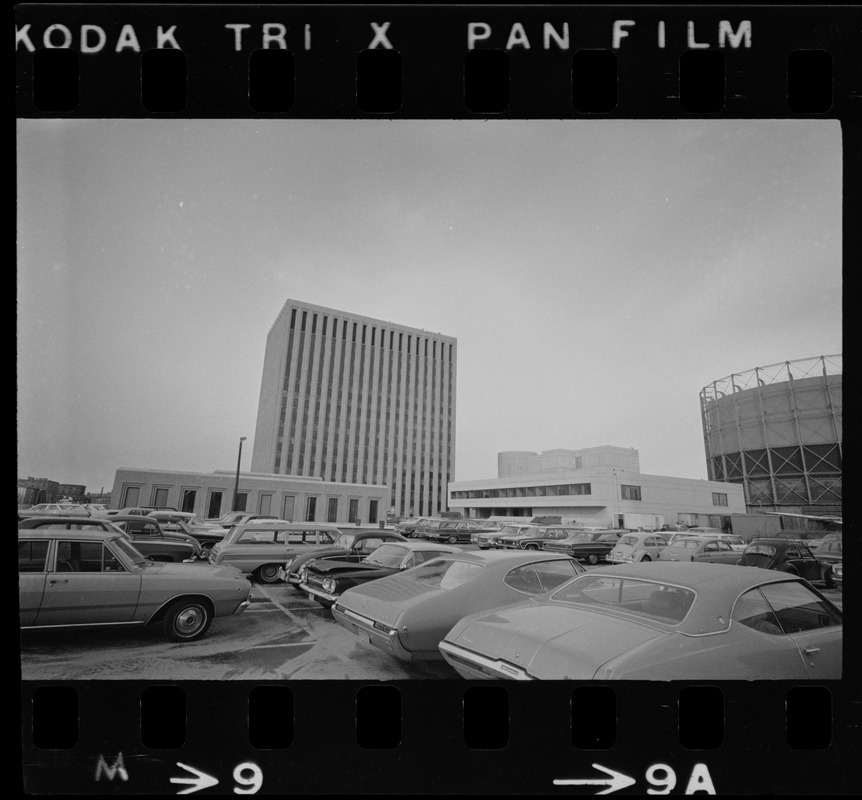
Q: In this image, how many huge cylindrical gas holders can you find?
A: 1